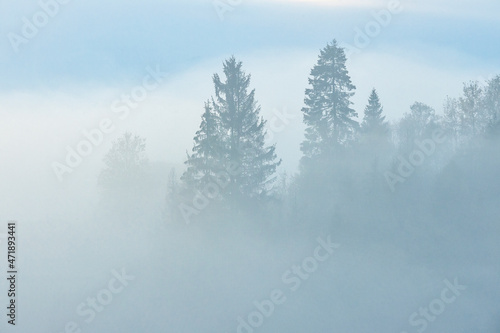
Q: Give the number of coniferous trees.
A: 4